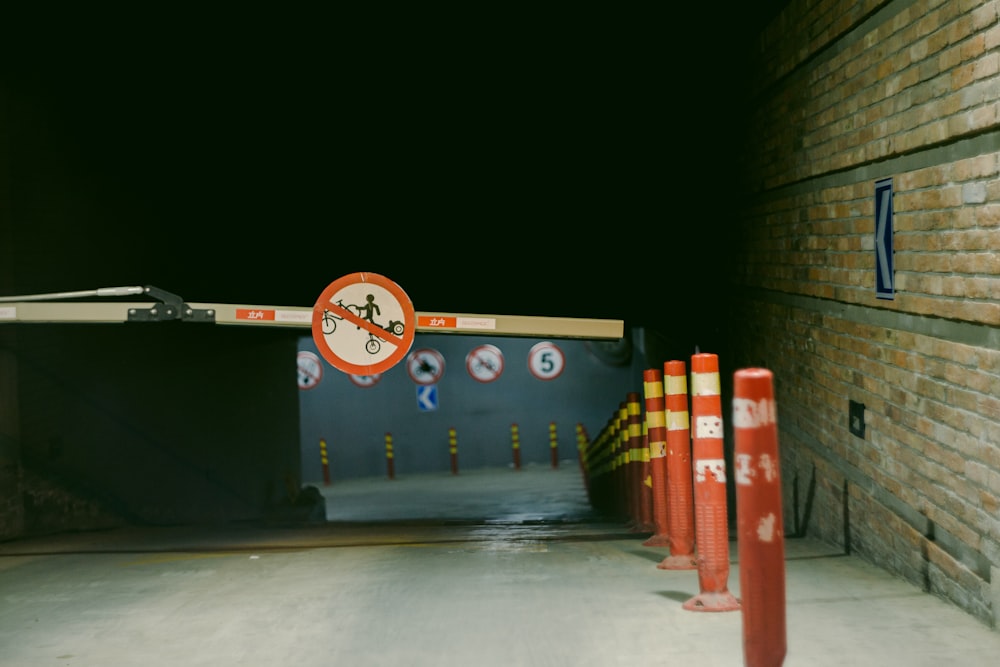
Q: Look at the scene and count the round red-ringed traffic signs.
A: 6